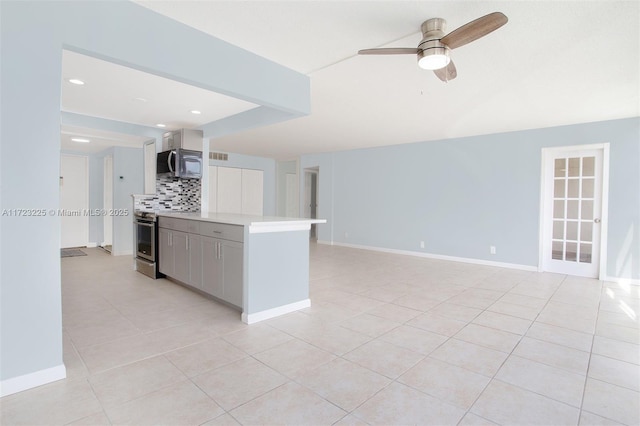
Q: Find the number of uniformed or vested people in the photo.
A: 0